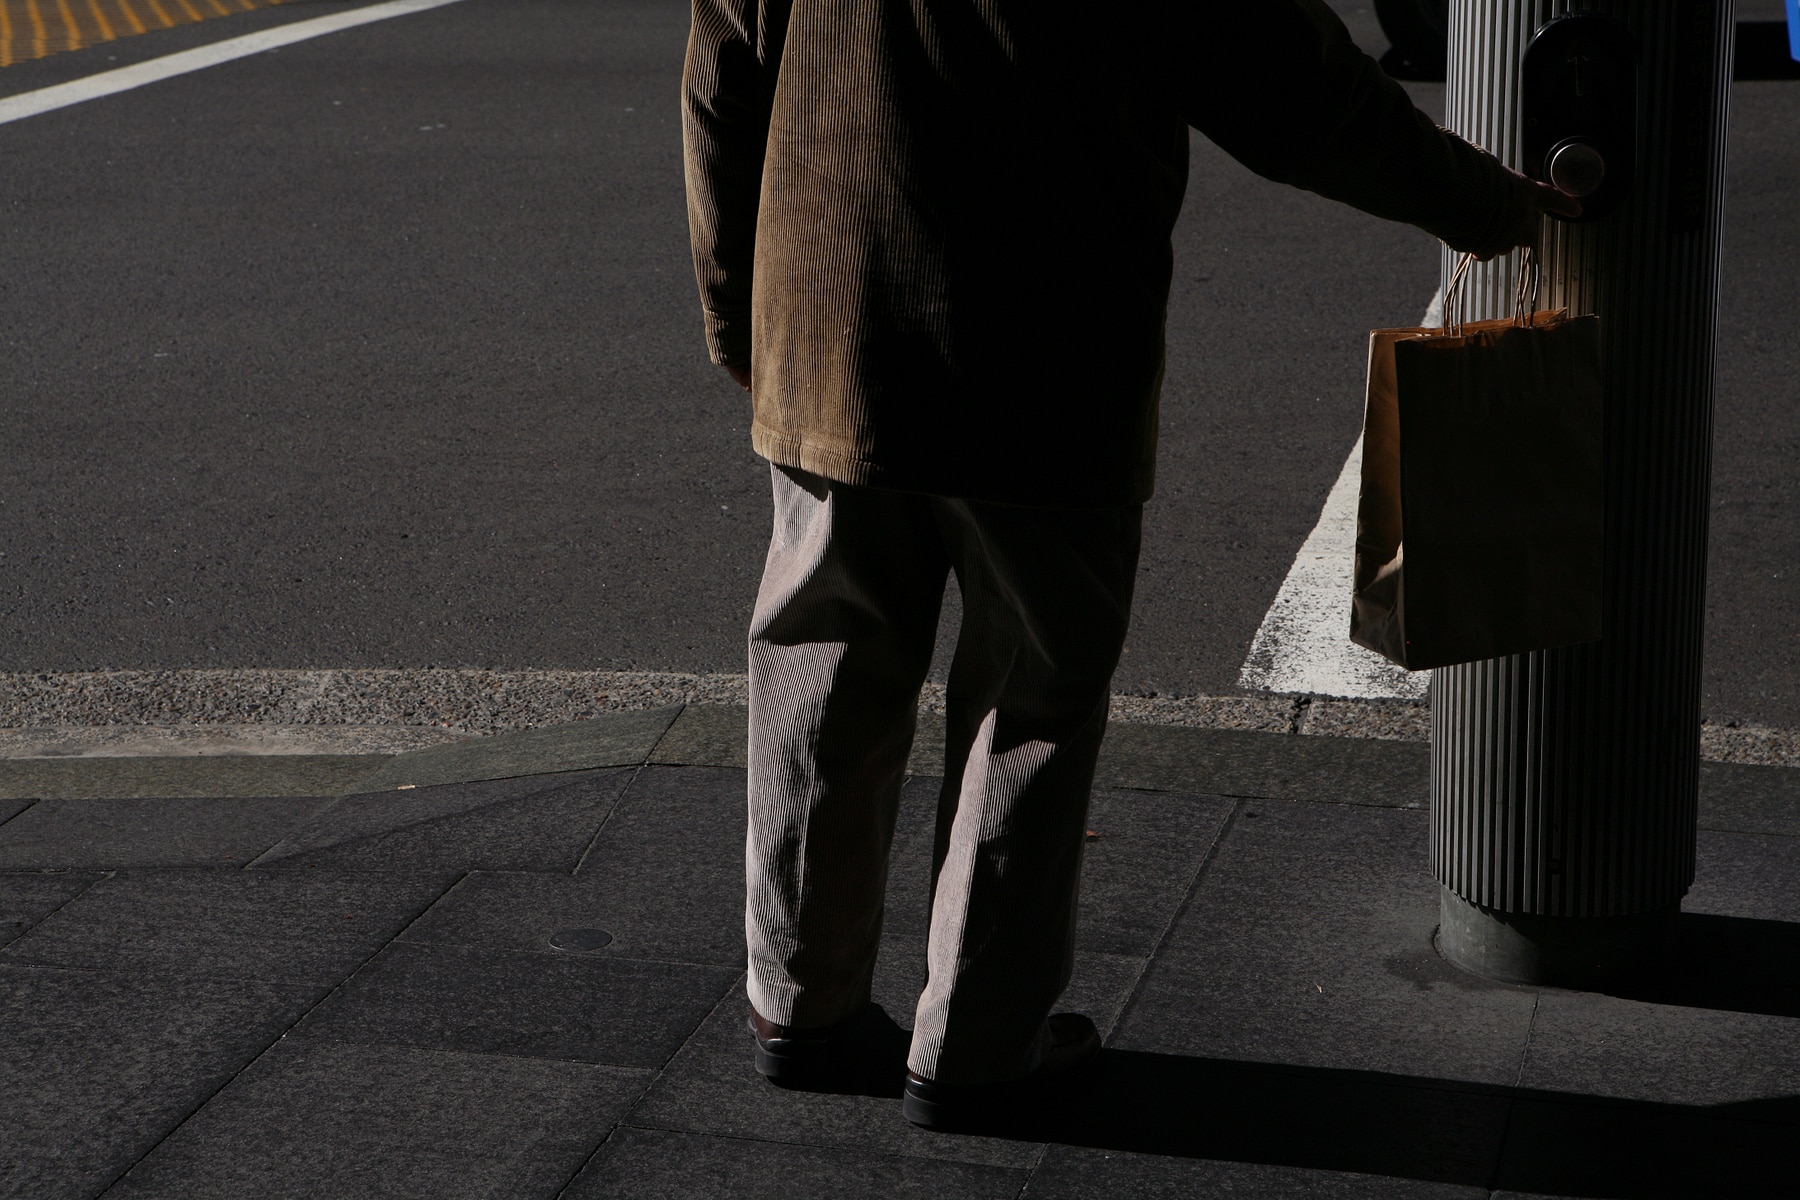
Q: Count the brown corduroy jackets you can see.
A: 1